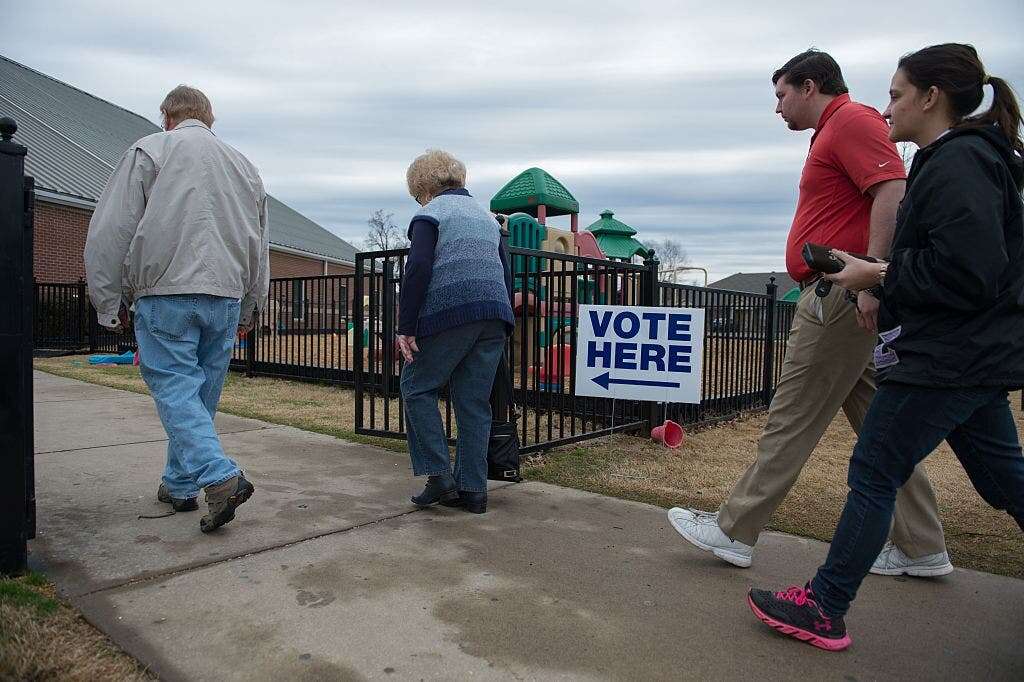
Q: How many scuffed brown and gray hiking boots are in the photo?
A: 2